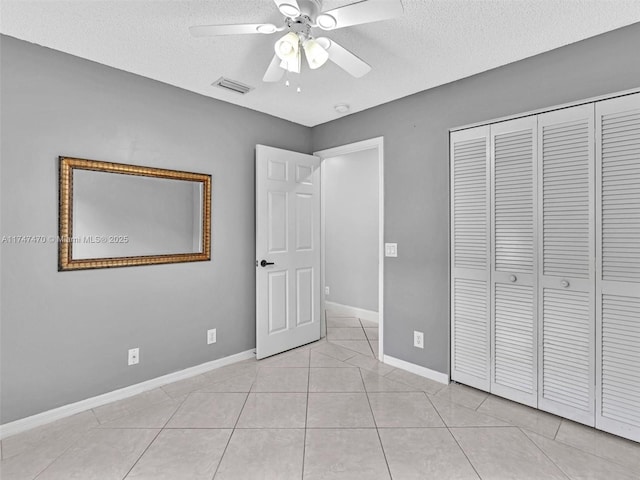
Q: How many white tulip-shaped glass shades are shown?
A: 3